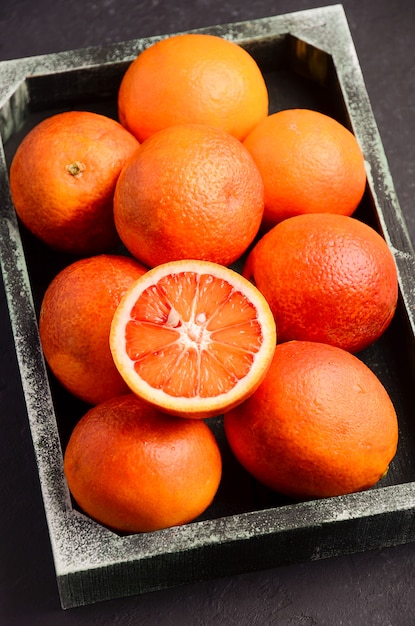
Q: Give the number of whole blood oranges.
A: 8